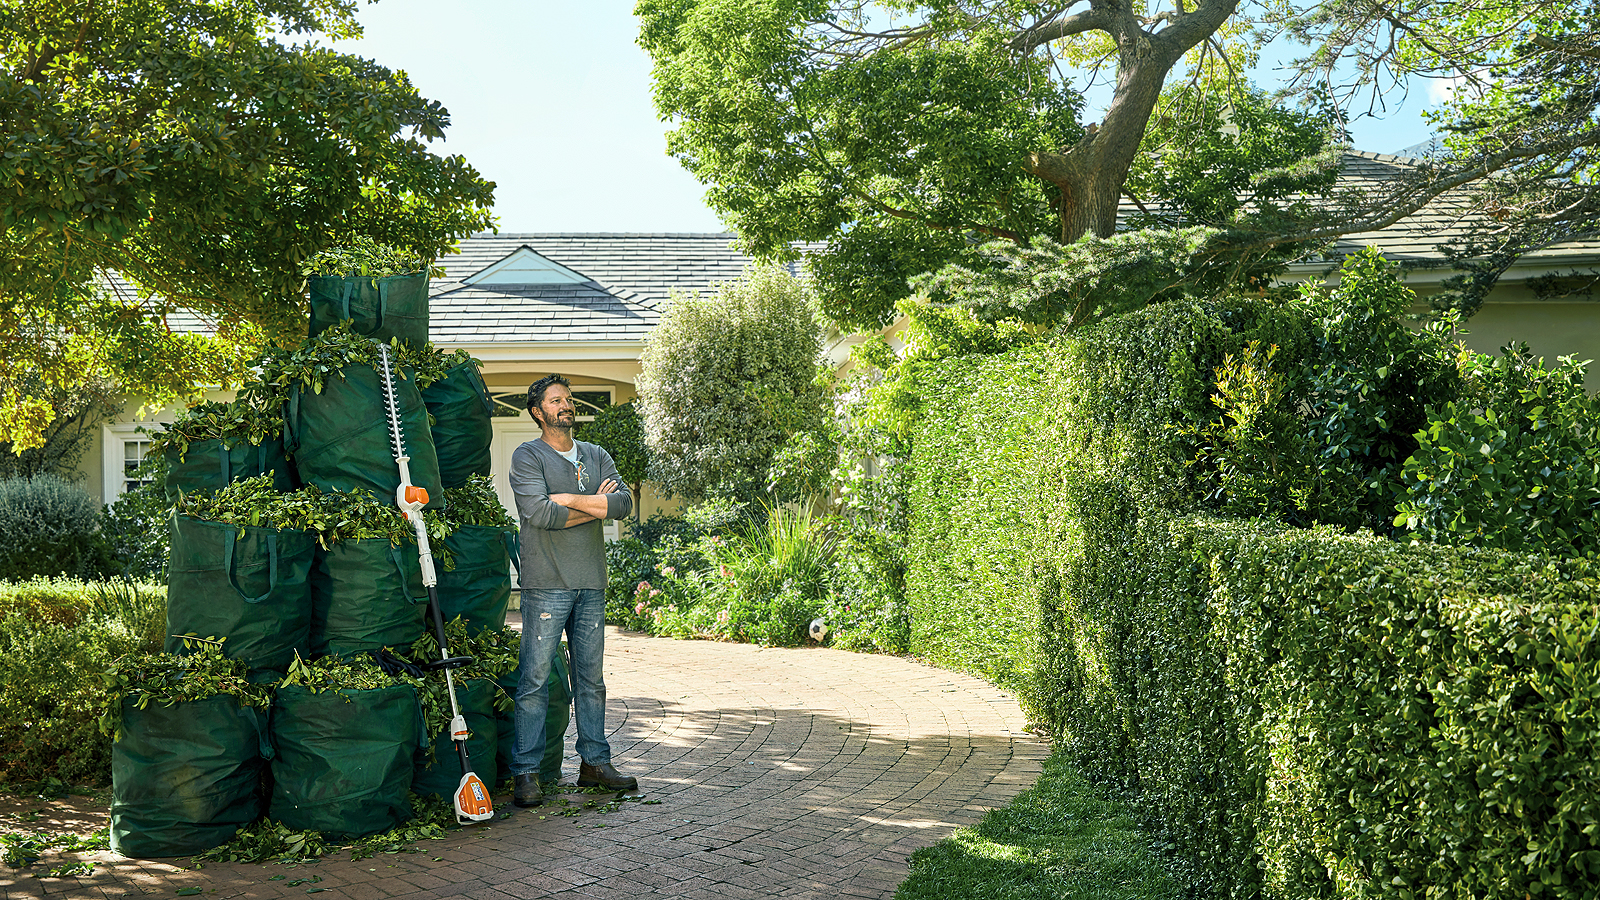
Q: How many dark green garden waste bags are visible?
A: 11